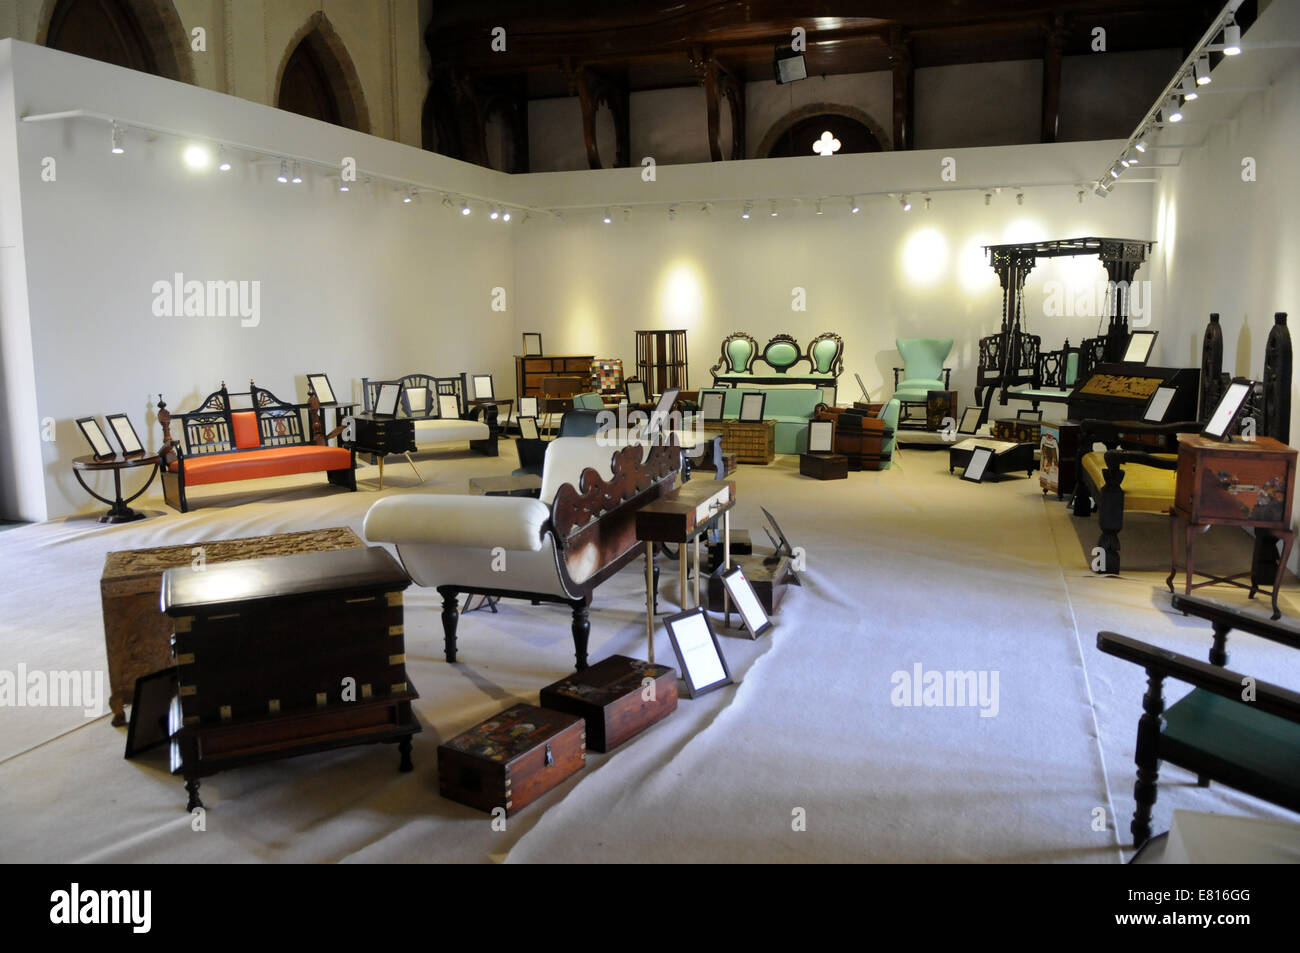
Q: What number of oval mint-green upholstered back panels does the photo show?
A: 3